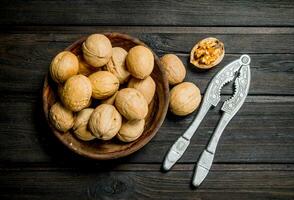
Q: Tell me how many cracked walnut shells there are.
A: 1